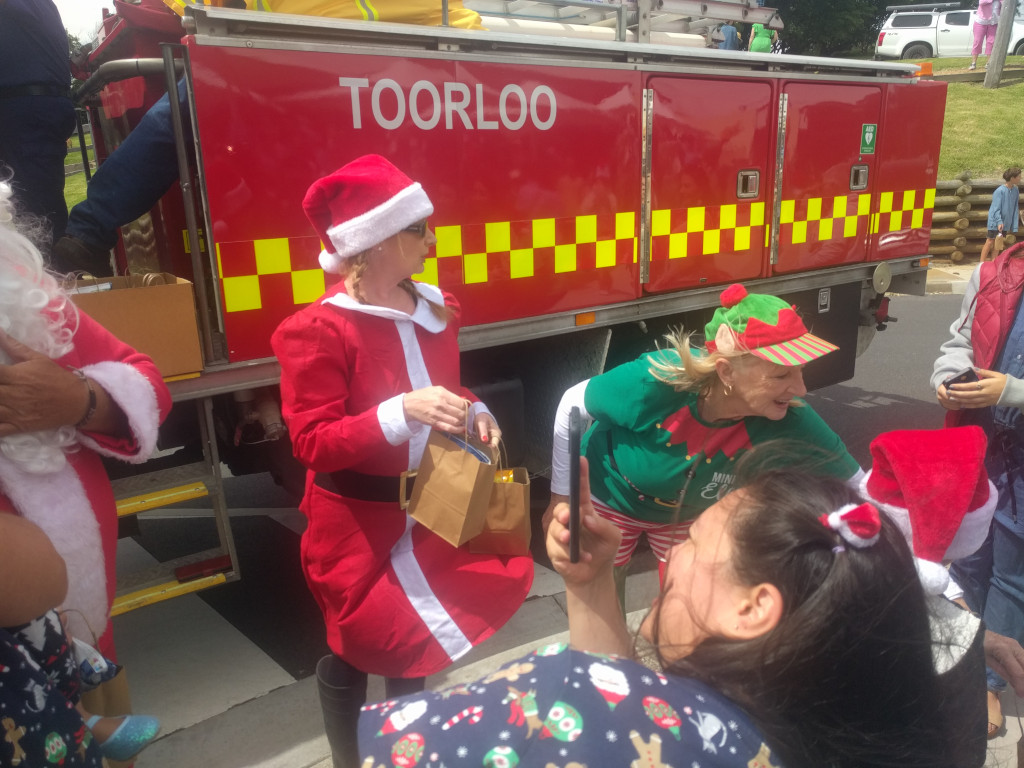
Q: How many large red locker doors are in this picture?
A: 2